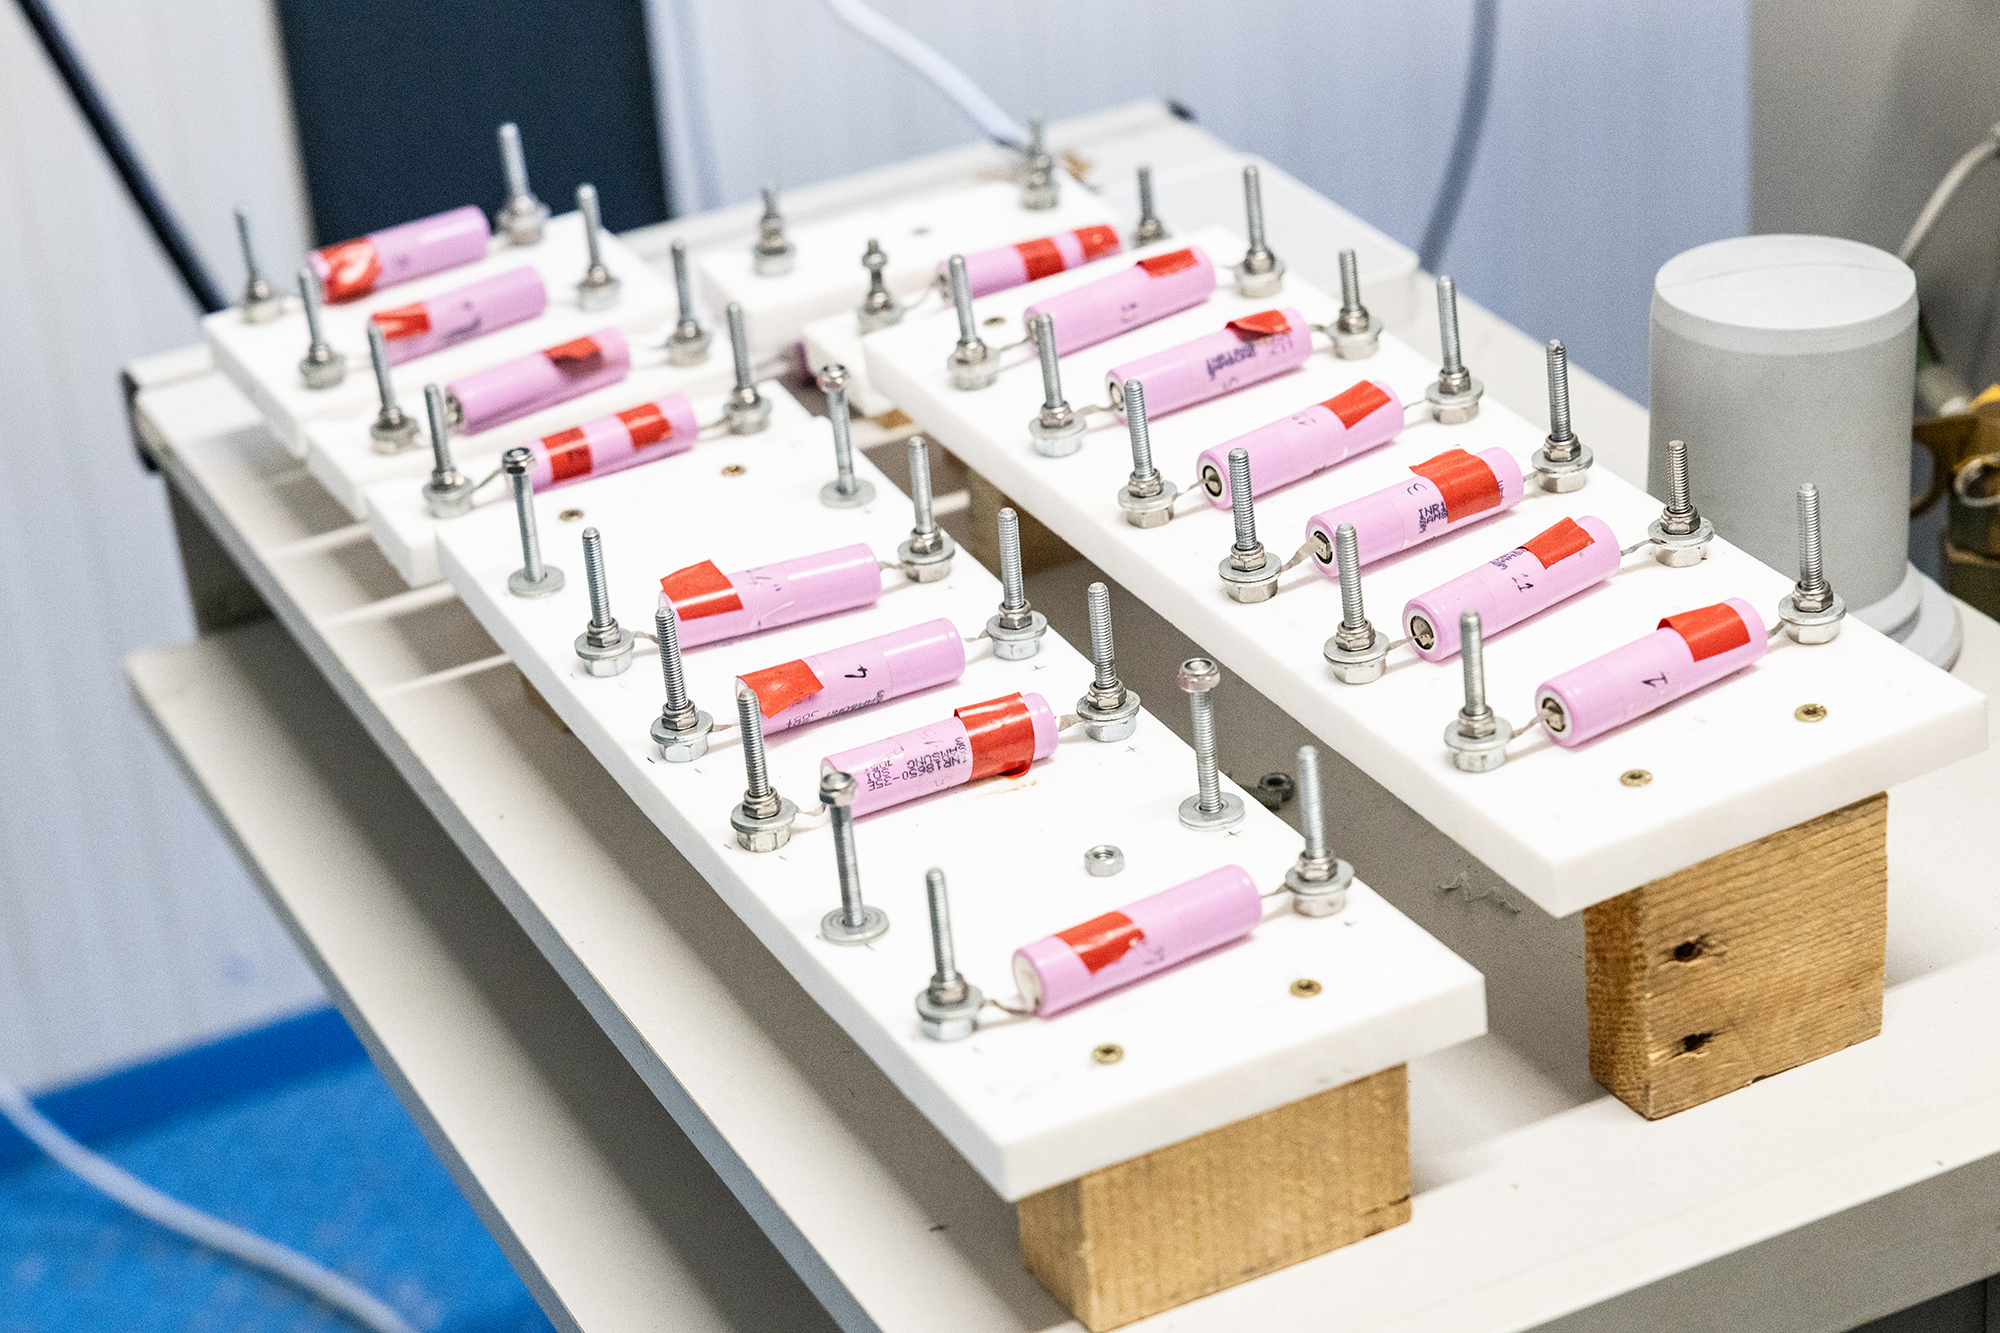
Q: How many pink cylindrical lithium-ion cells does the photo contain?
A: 15